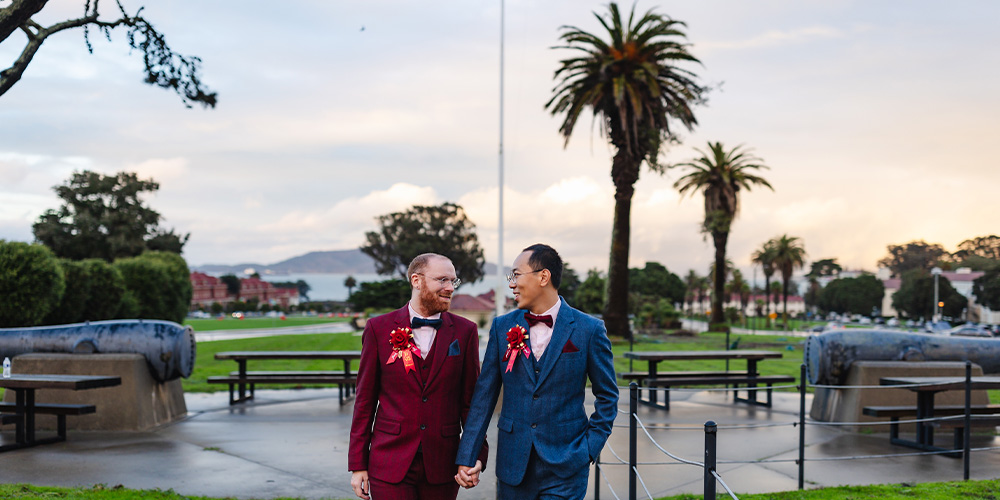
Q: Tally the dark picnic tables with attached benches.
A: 4